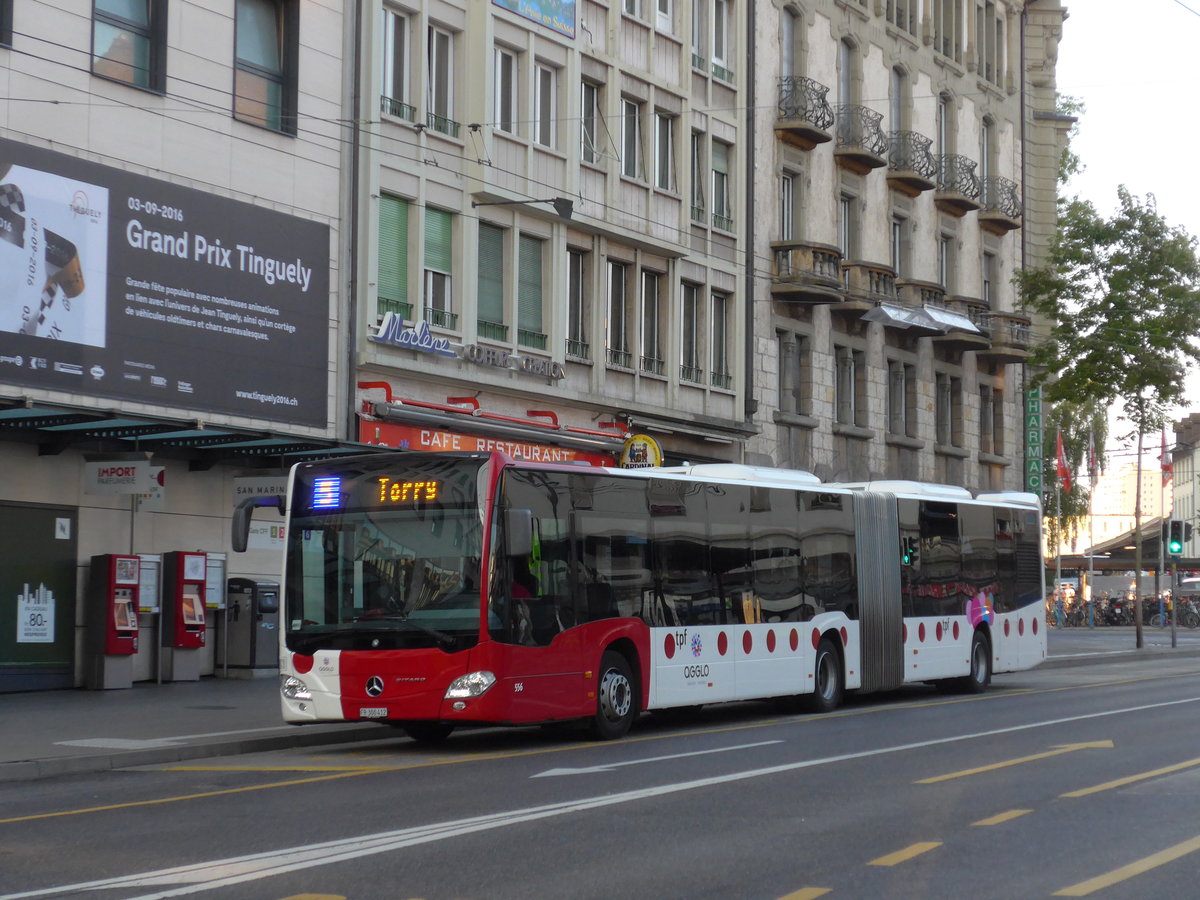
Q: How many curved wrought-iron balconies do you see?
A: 5